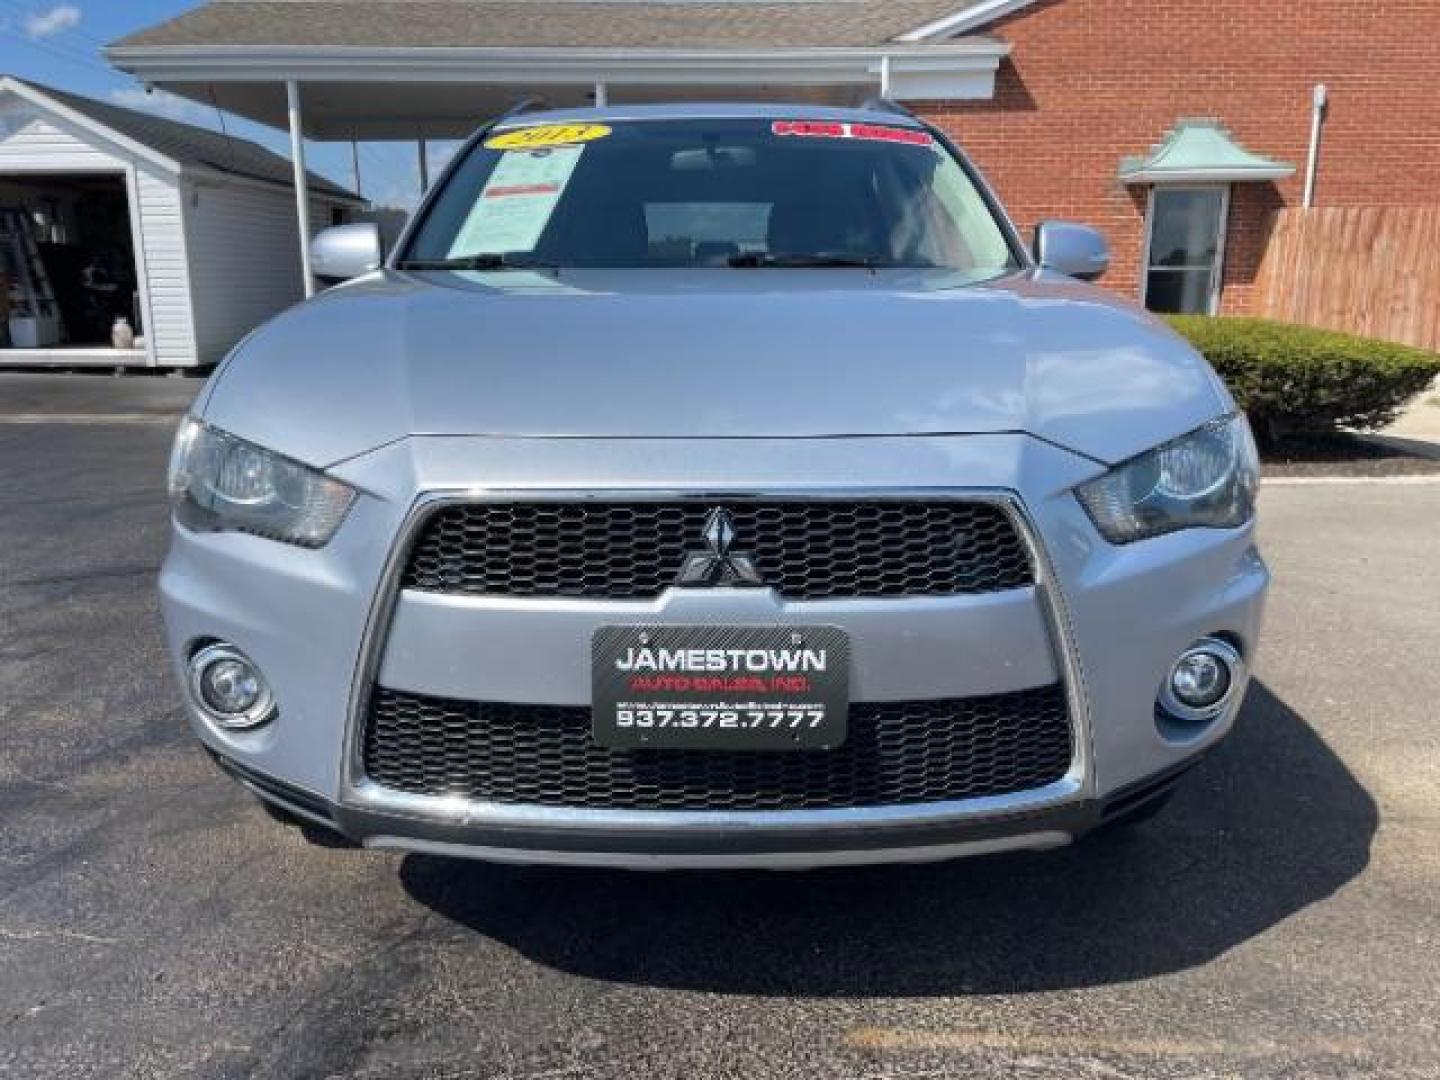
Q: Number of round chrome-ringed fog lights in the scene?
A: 2